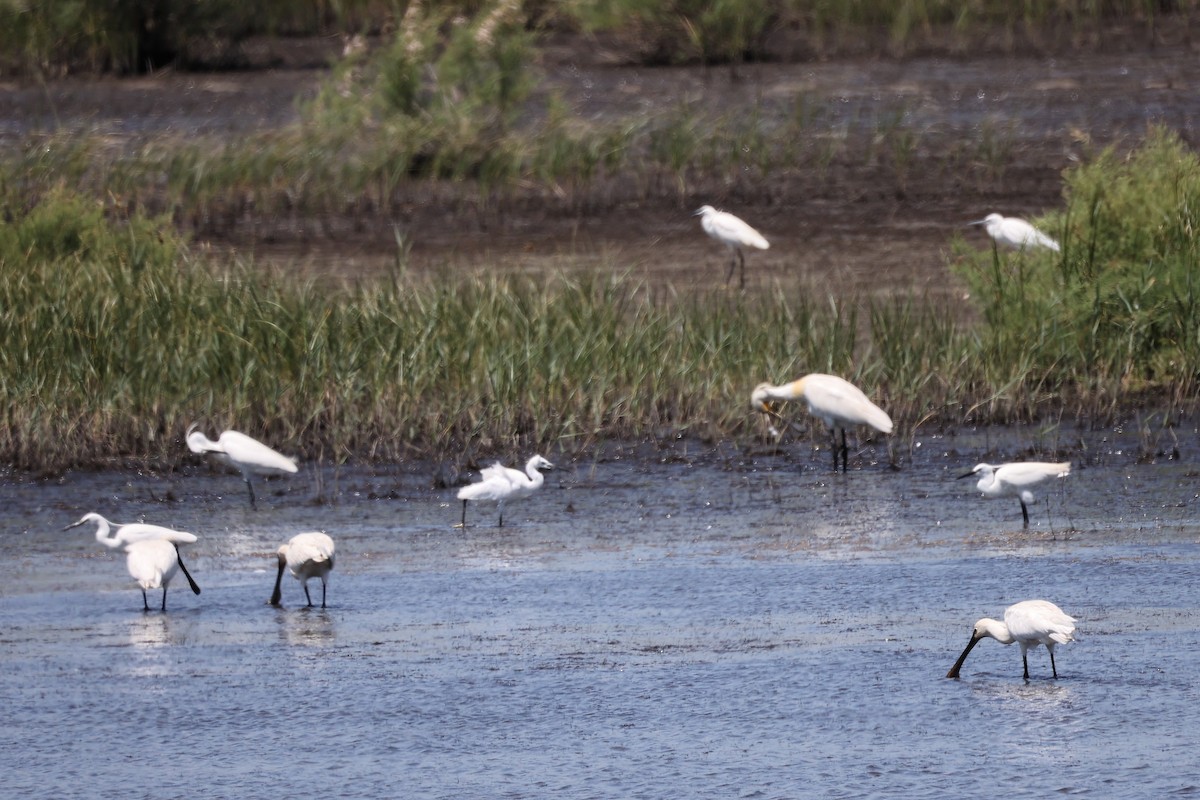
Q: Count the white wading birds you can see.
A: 10